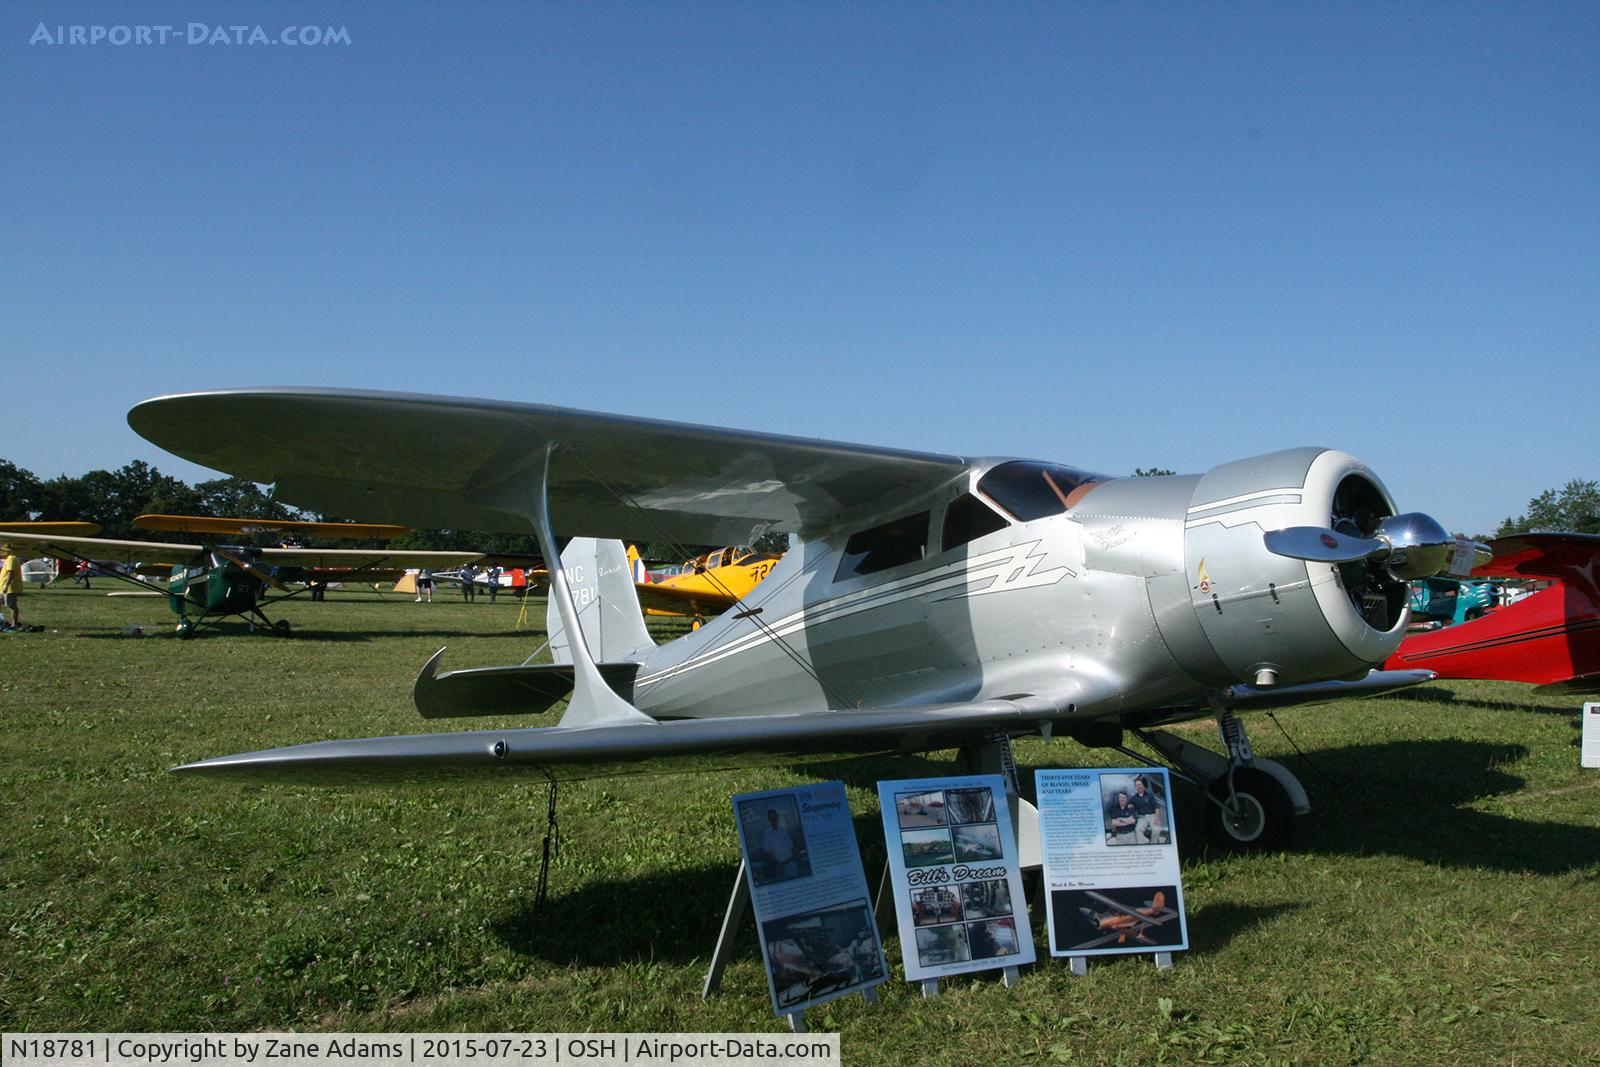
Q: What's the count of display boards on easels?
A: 3